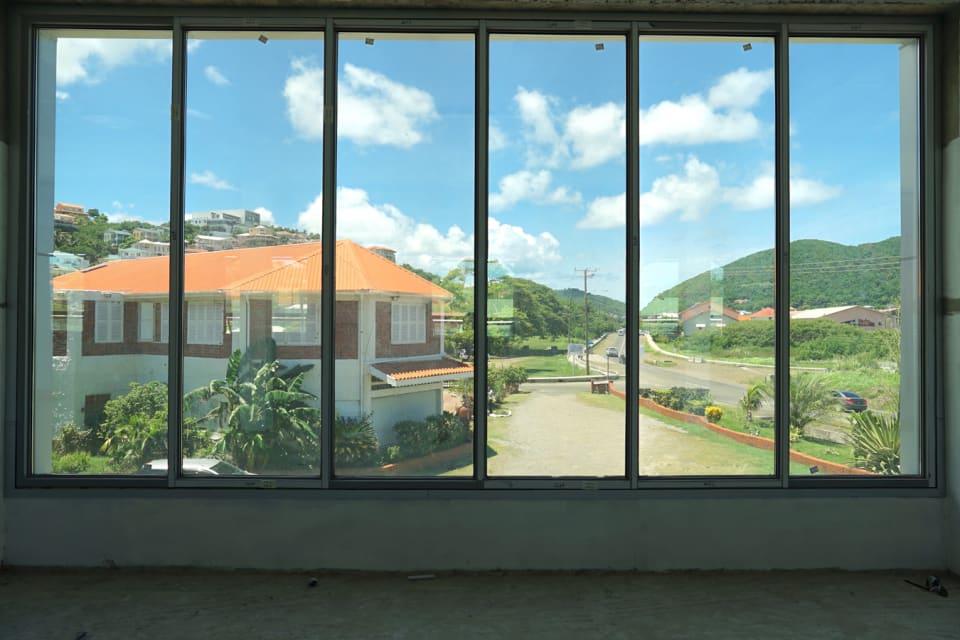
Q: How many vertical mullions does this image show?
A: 5